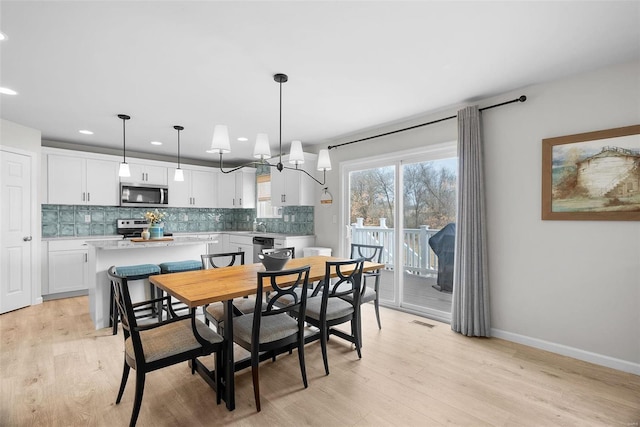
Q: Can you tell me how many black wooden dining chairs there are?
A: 6